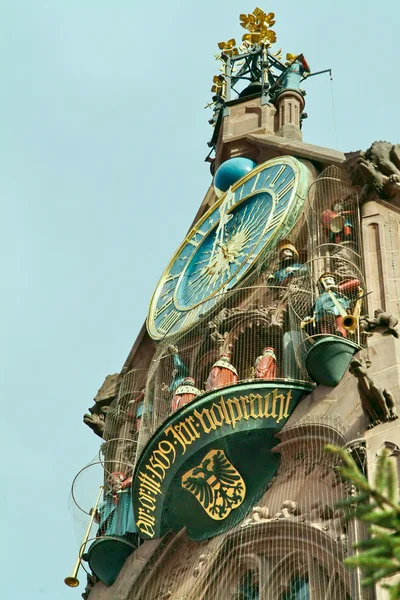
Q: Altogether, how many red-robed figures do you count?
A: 3